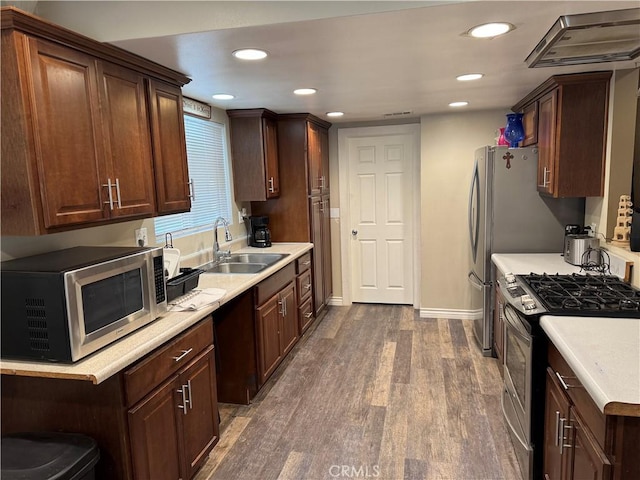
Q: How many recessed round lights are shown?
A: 7